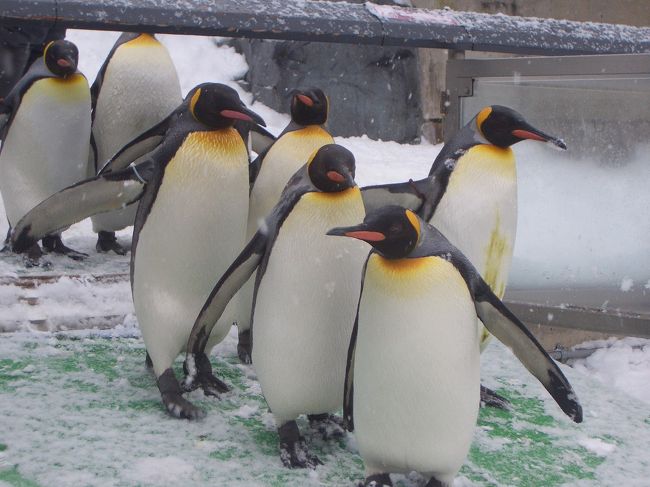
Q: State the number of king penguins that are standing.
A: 7